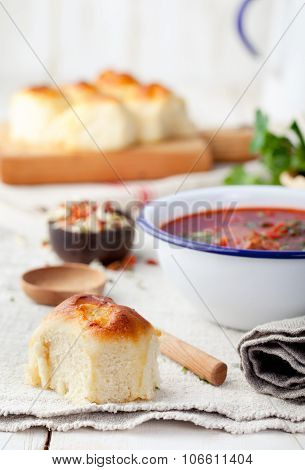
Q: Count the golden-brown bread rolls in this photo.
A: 5